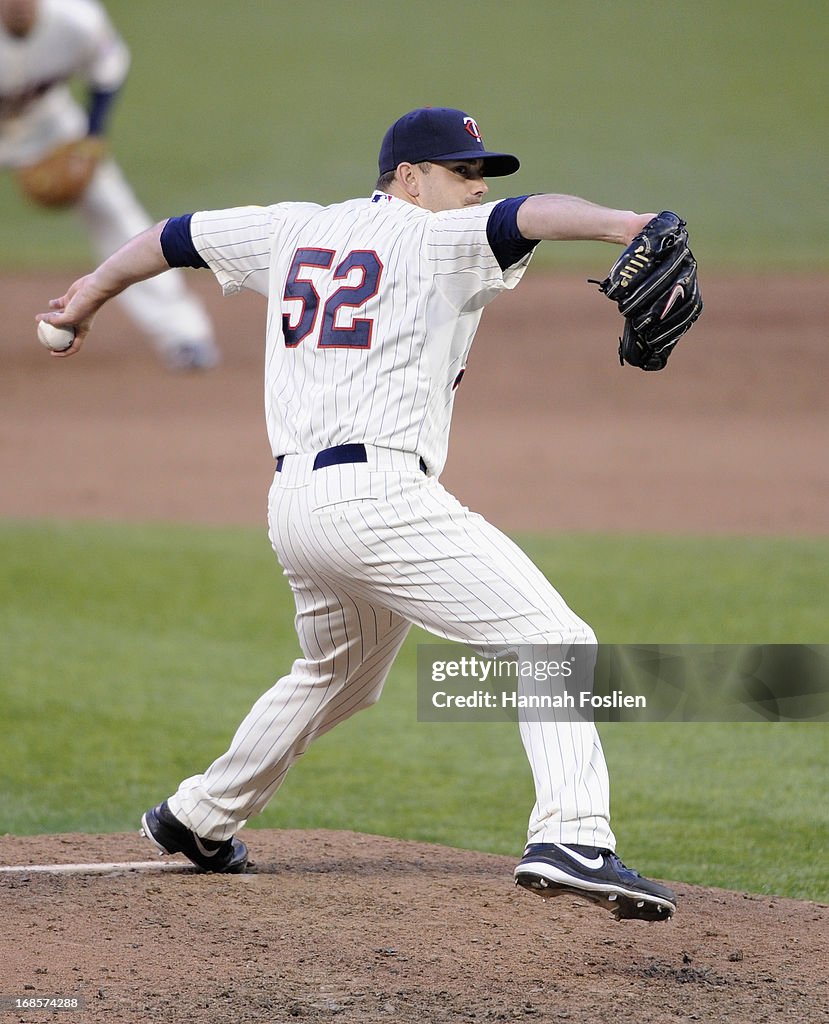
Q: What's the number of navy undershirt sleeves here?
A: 3